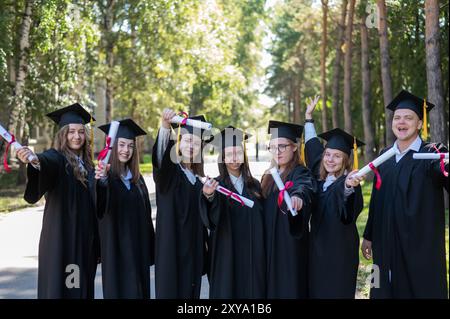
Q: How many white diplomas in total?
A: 7